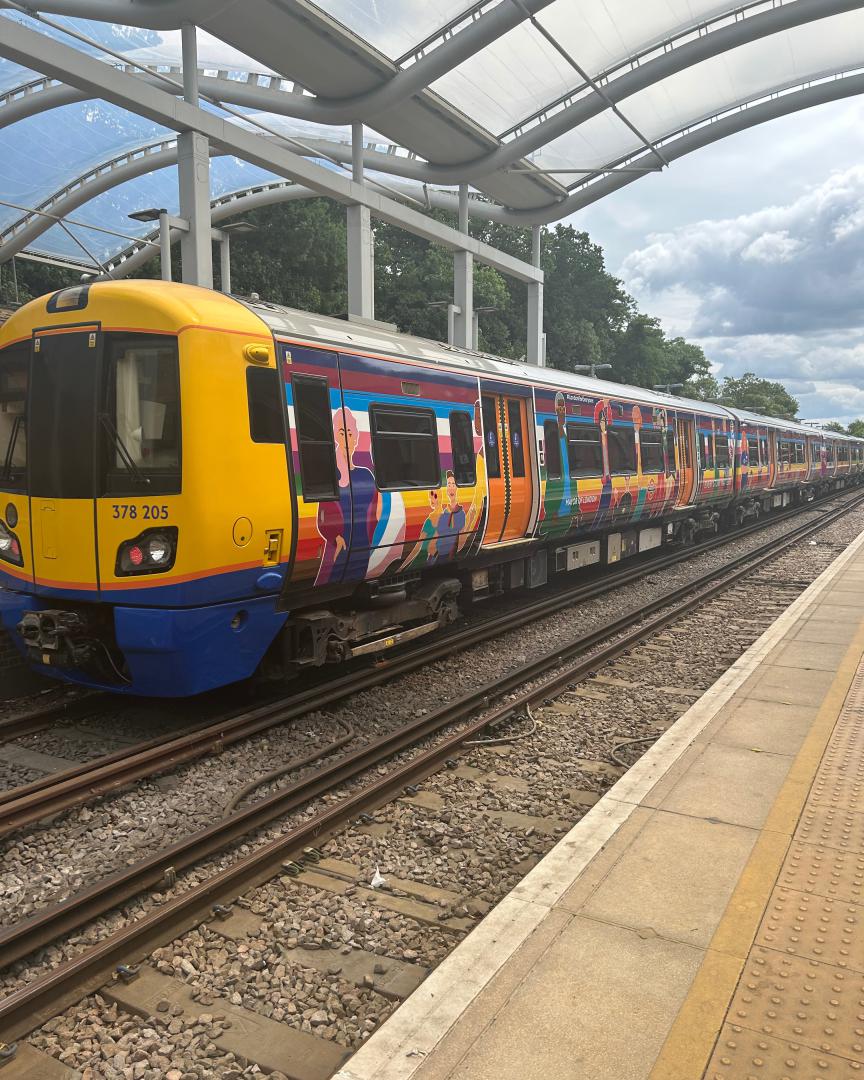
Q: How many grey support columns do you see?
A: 4